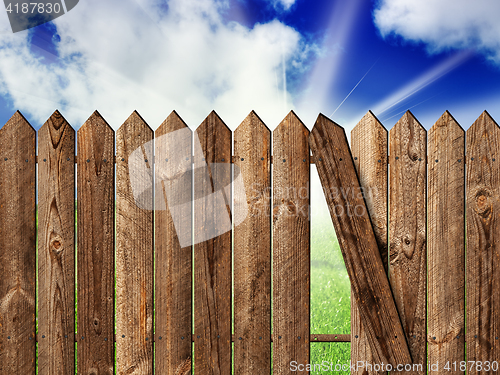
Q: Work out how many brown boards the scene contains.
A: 13